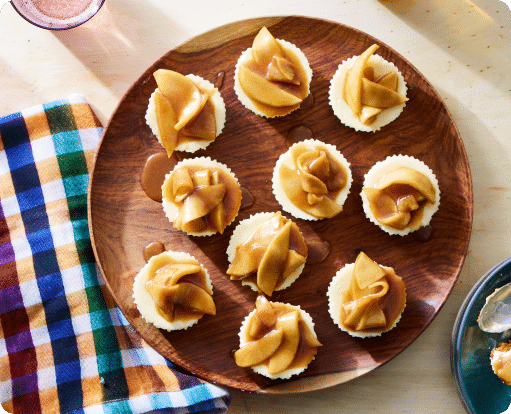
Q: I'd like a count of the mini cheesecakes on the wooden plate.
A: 10